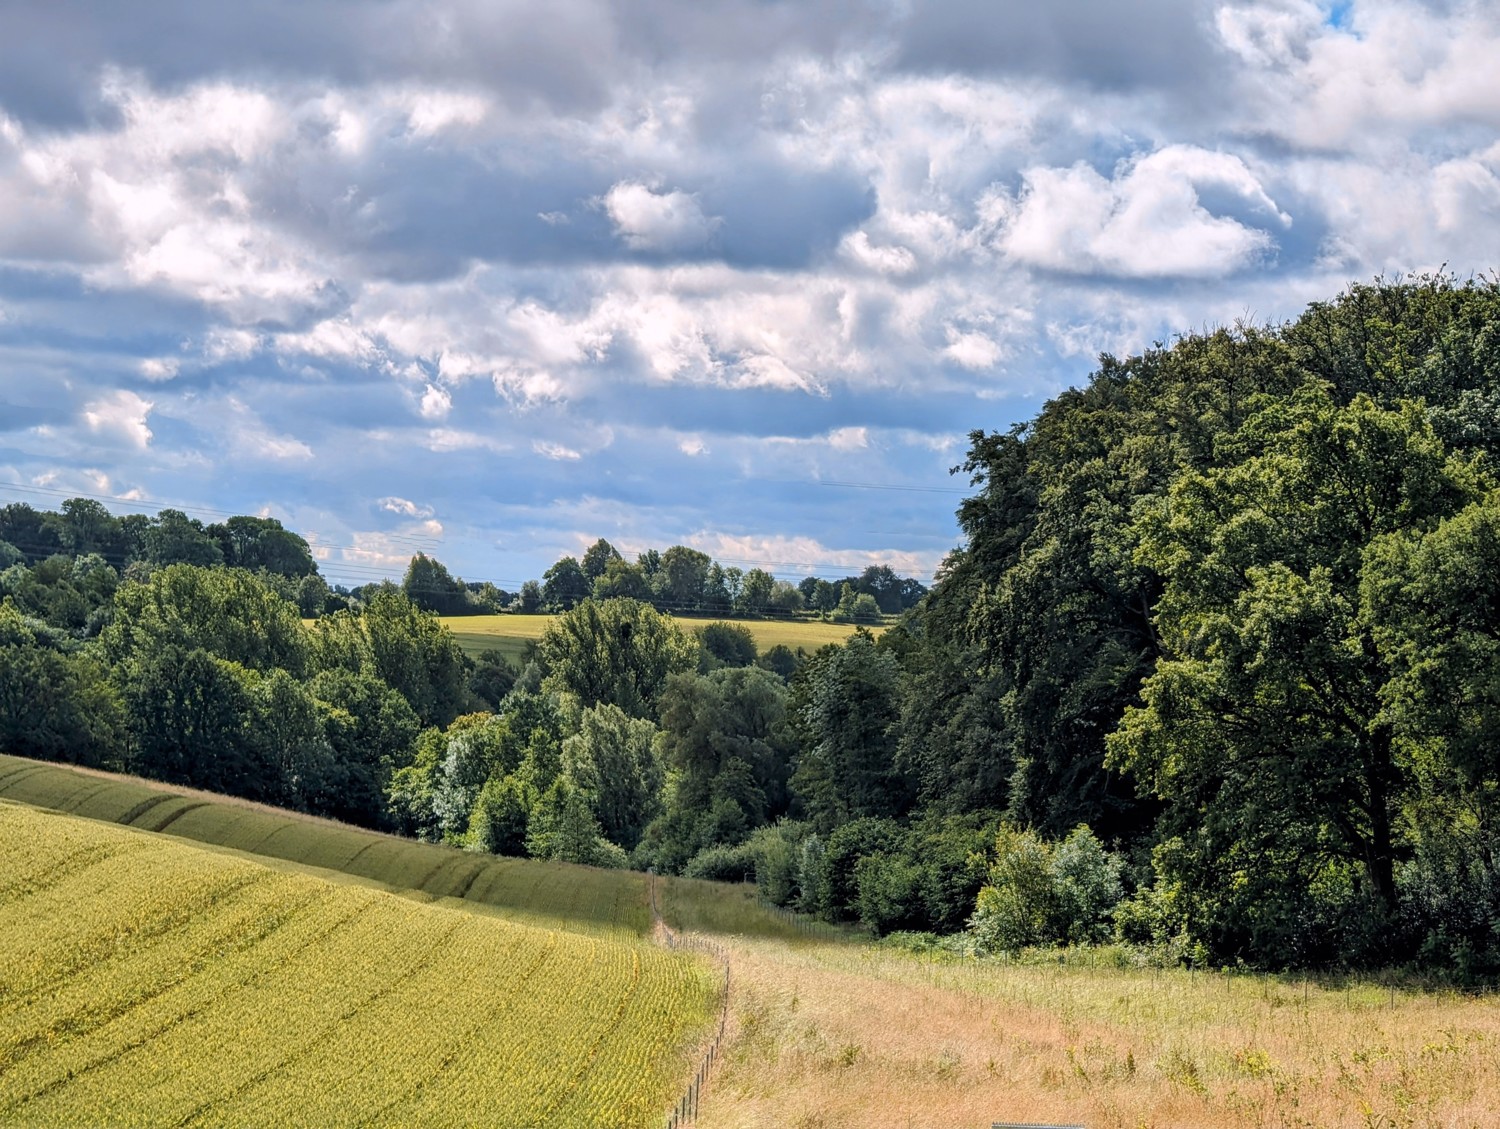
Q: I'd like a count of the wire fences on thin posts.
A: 2